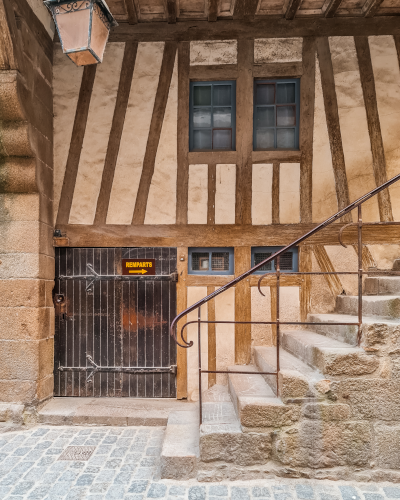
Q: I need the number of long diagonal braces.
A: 5